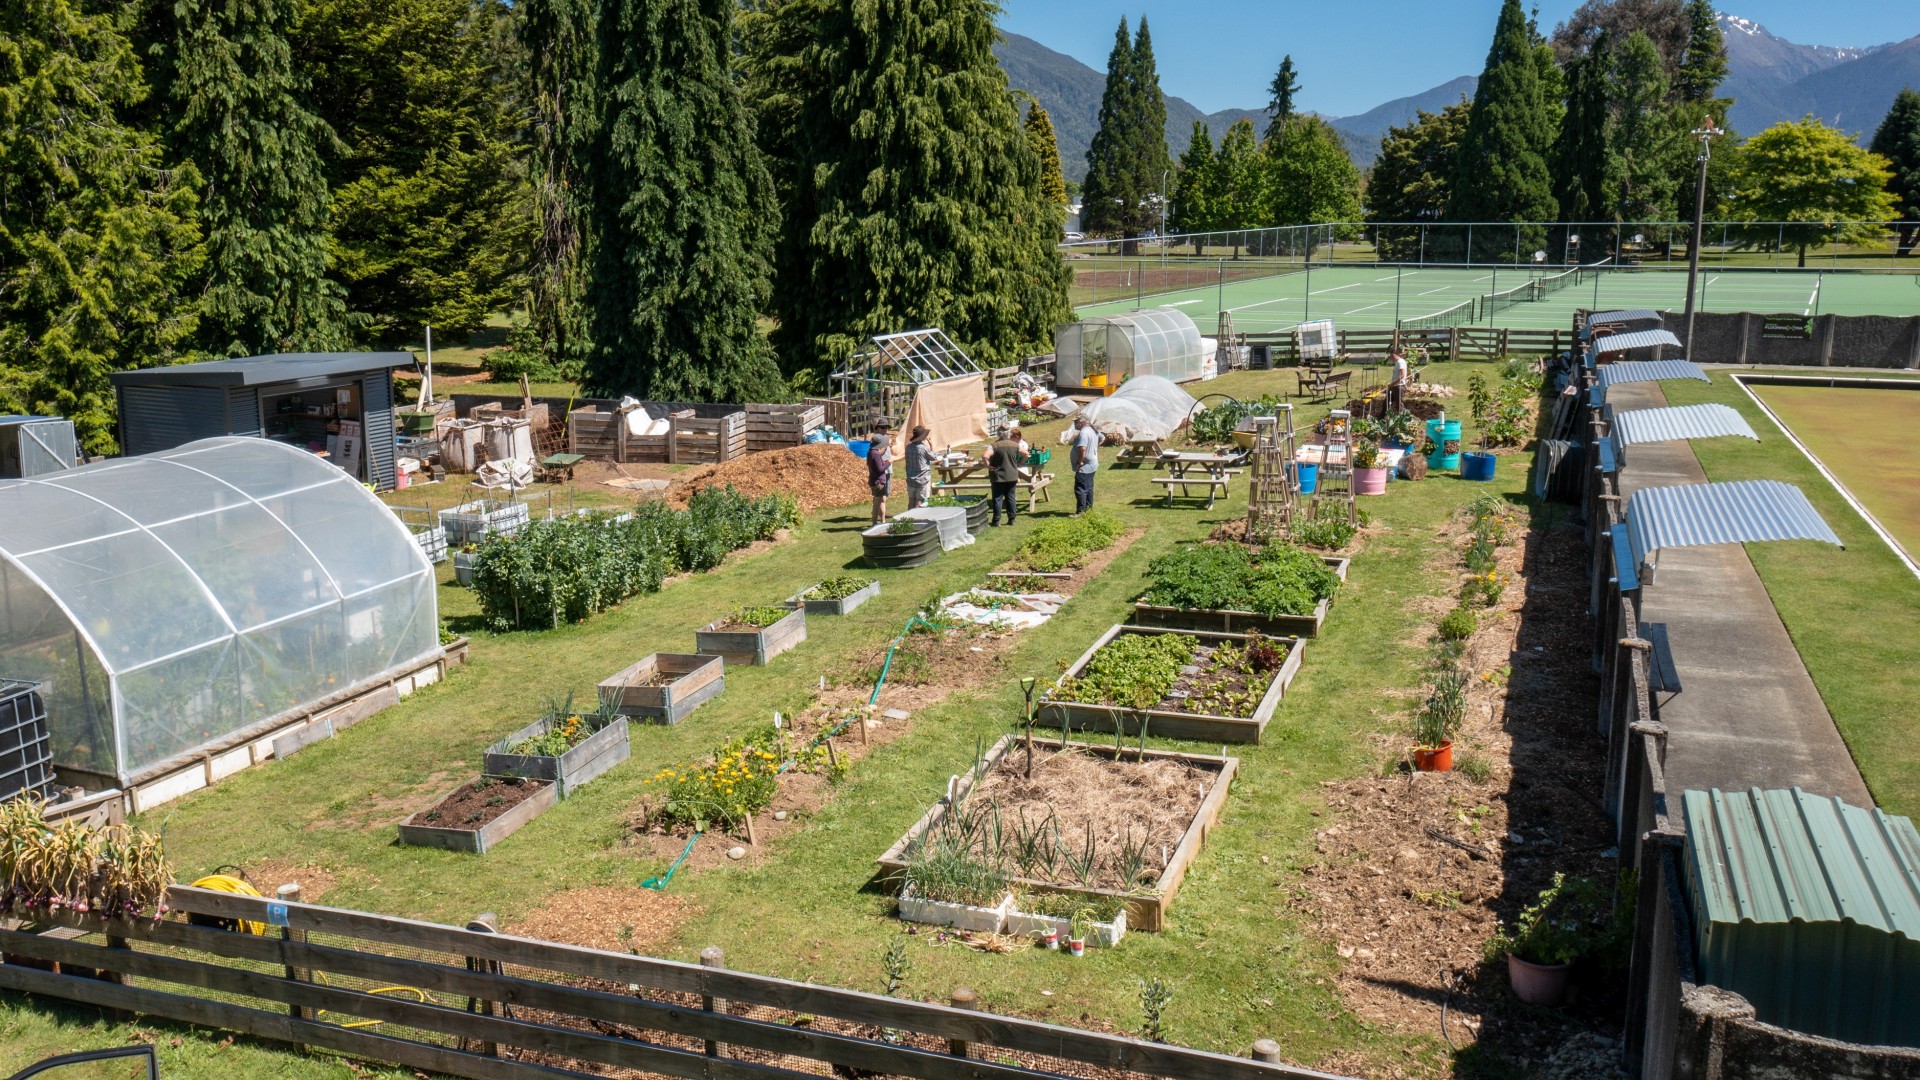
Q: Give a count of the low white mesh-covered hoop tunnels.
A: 1